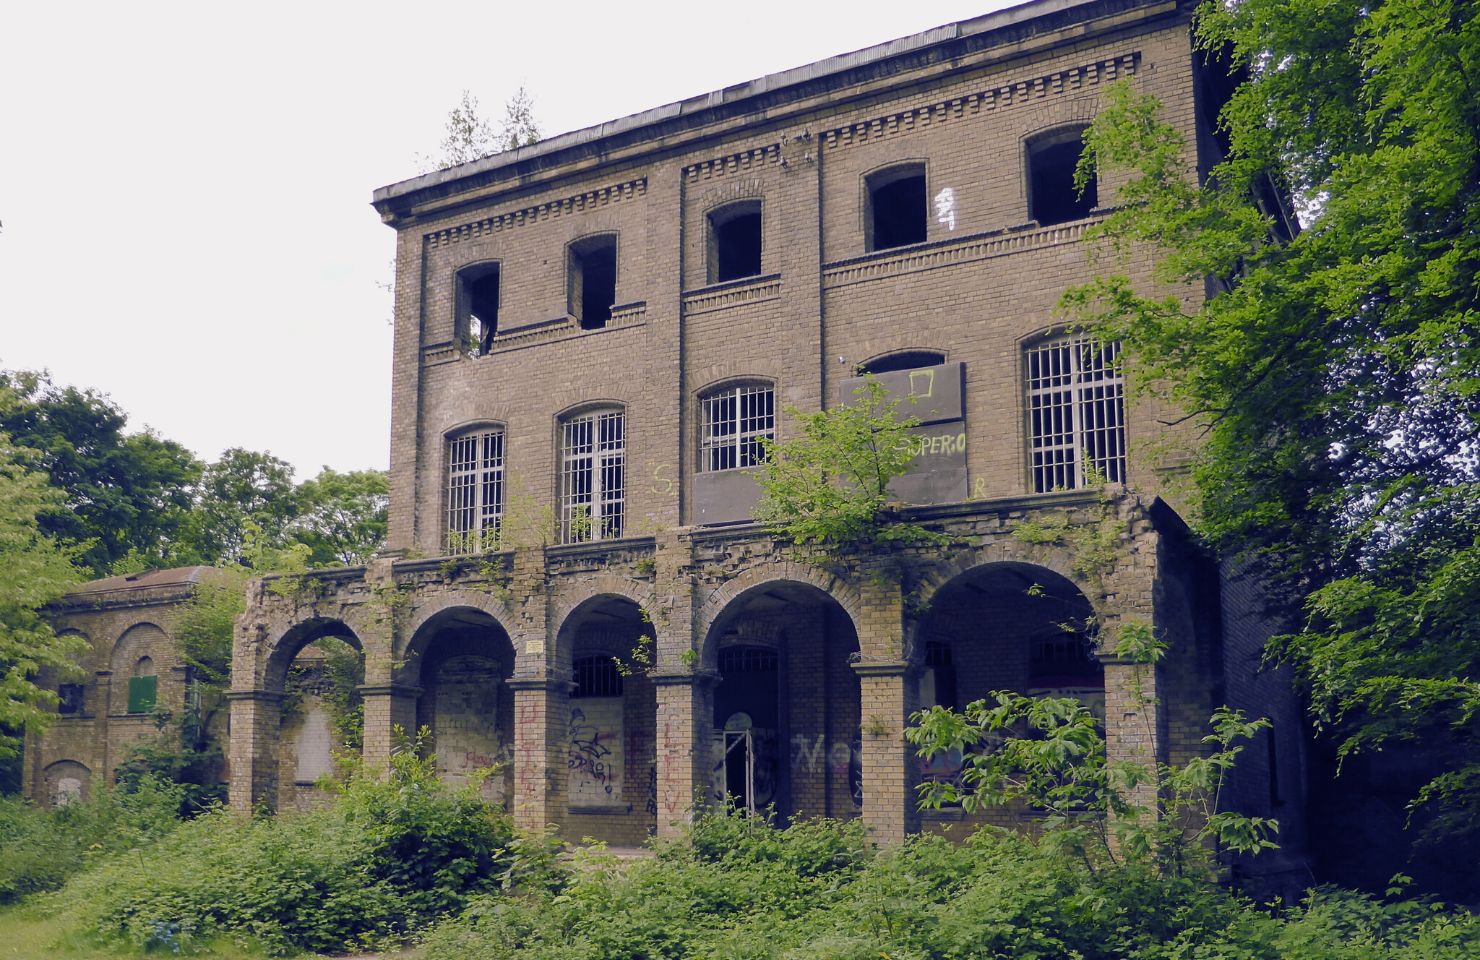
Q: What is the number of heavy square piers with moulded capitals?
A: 6